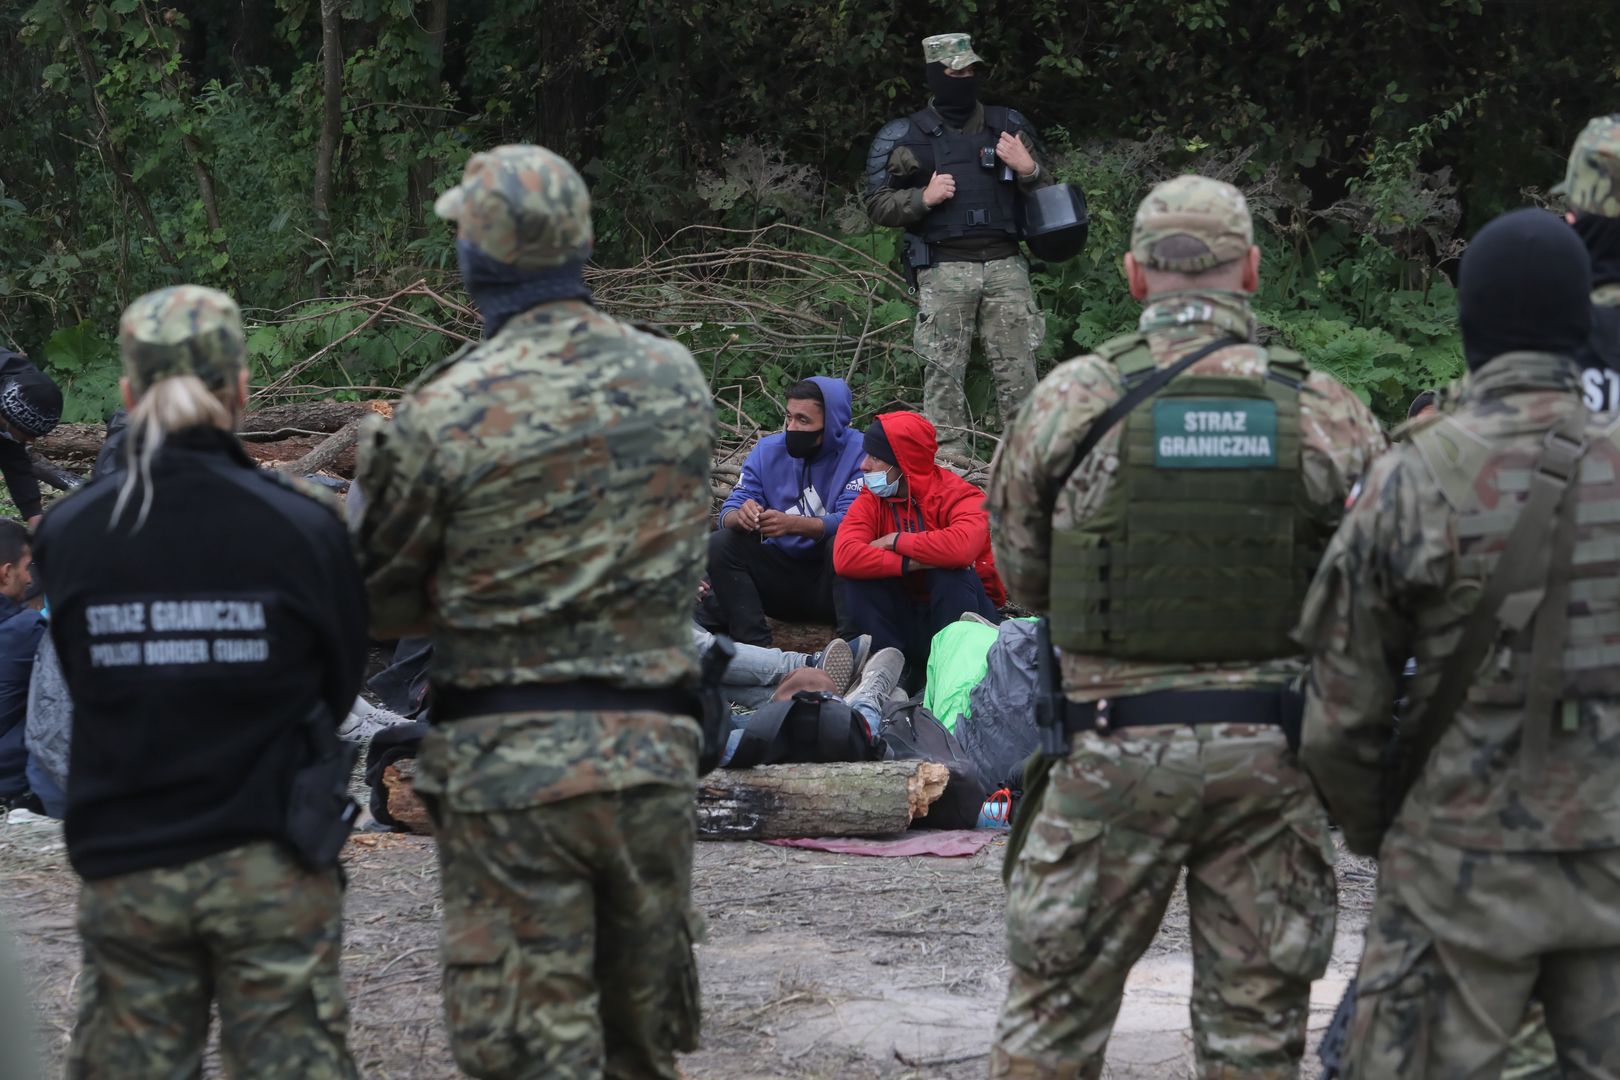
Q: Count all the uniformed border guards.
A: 6